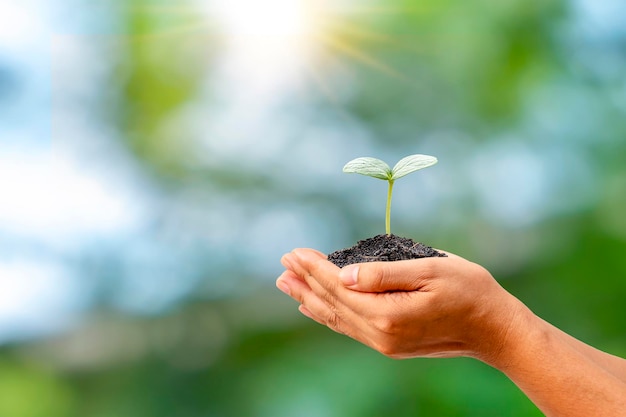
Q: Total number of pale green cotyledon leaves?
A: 2